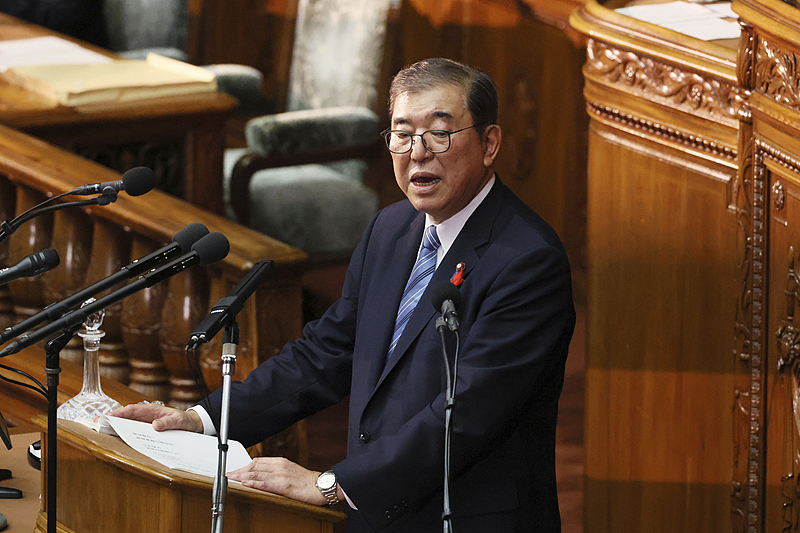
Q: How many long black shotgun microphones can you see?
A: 2